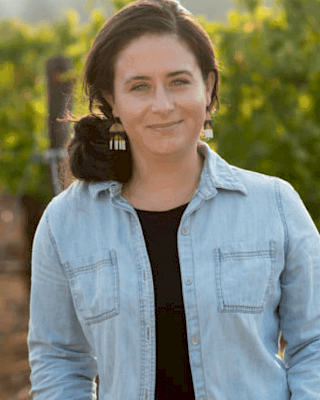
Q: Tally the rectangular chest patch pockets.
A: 2